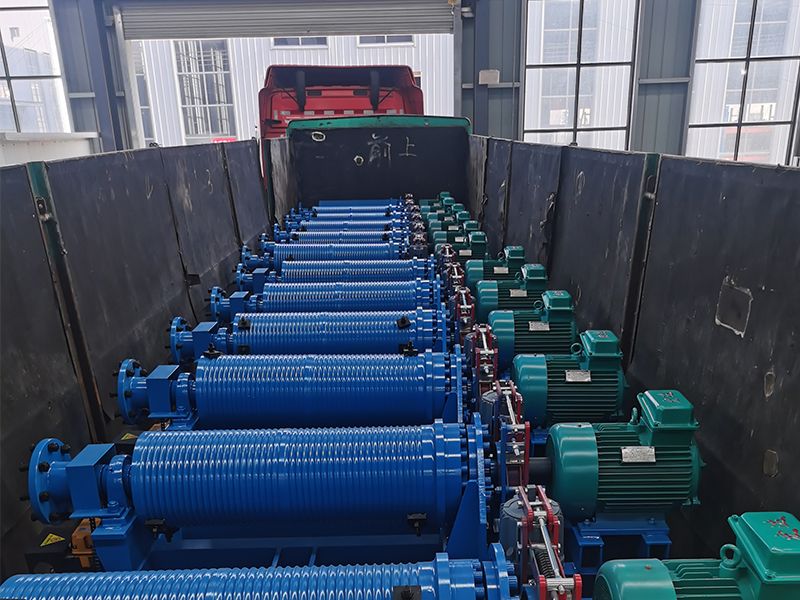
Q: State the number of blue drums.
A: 12